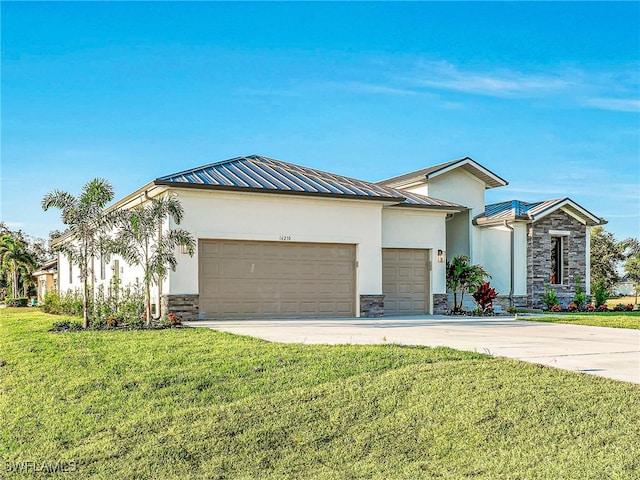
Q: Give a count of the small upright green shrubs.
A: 3